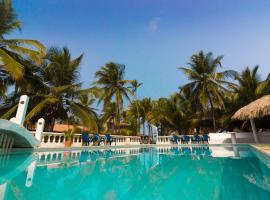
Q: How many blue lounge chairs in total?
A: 7